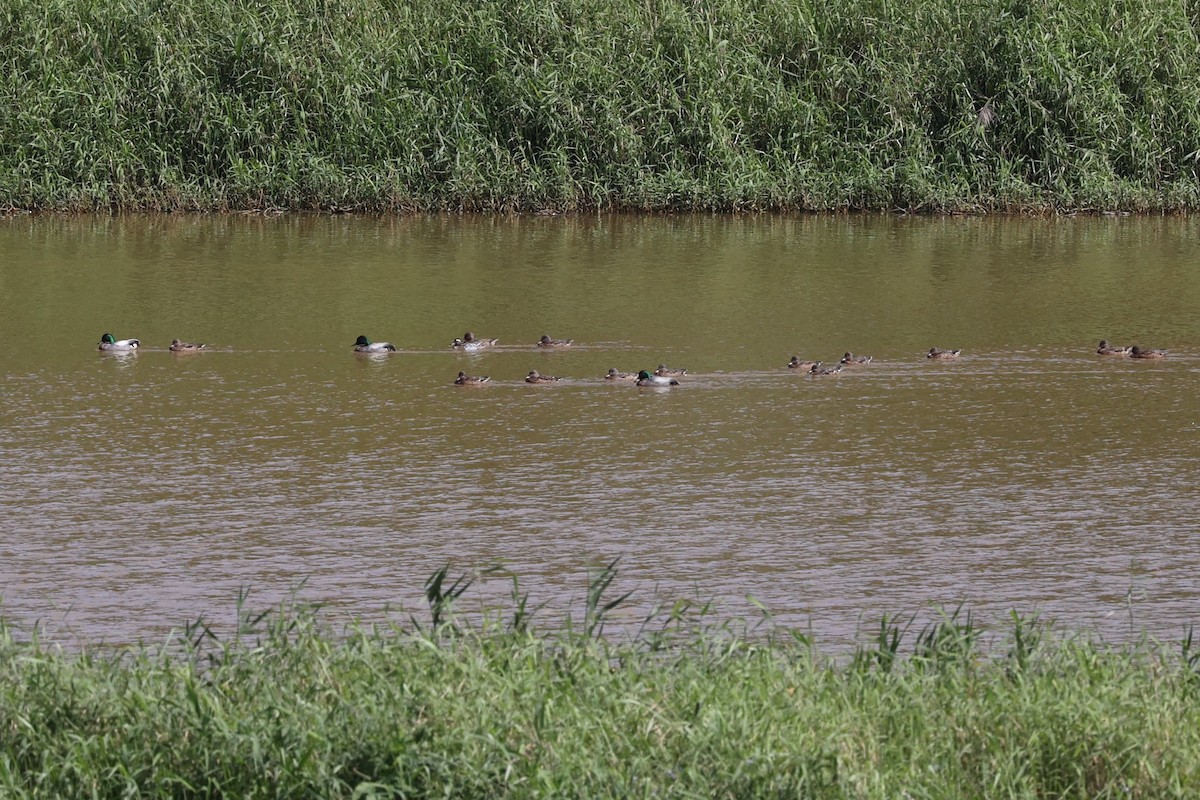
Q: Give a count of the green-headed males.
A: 3